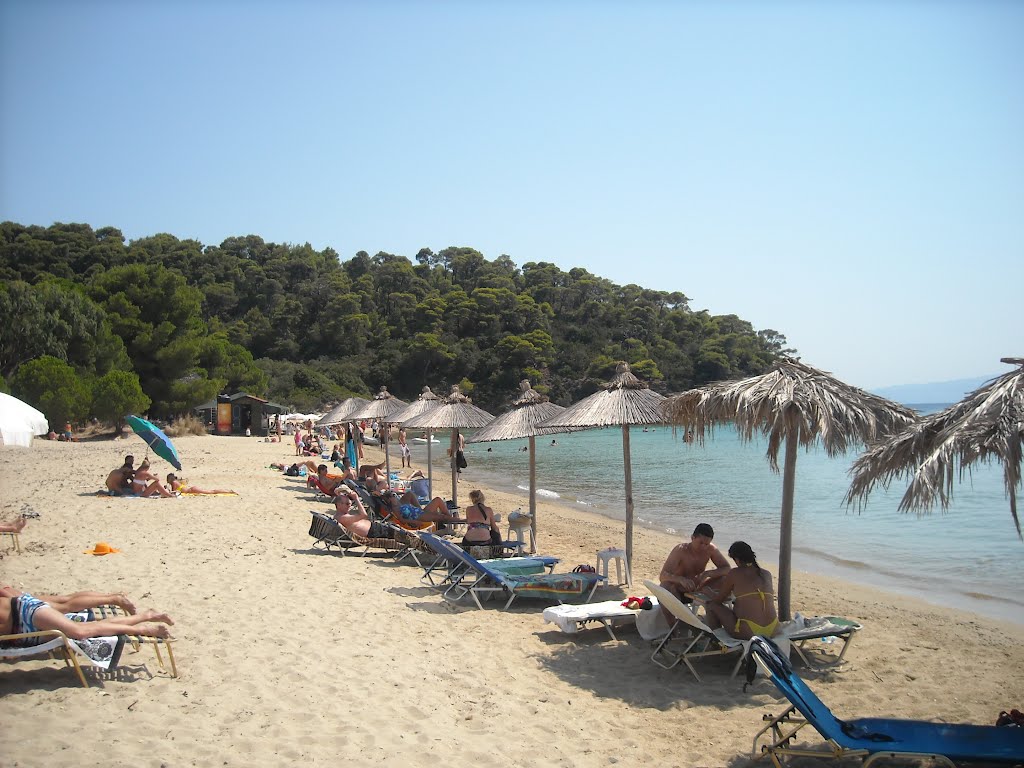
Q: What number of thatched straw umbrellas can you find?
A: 8